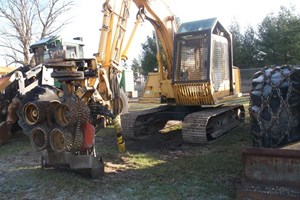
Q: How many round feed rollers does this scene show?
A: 4